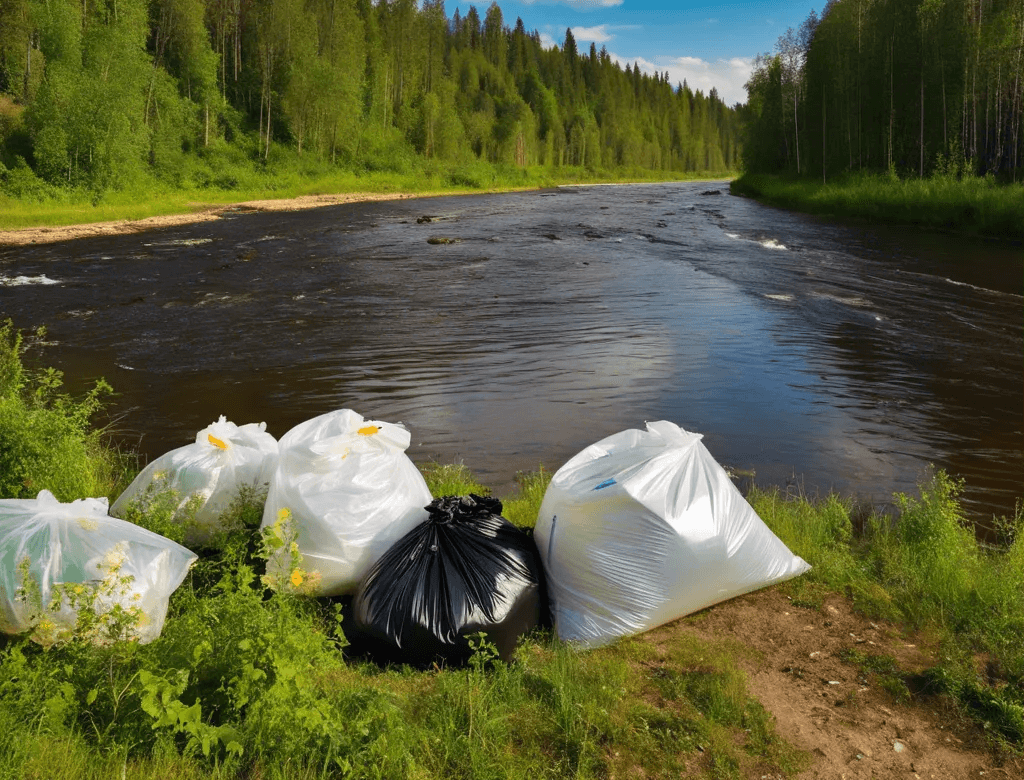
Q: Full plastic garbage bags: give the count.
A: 5